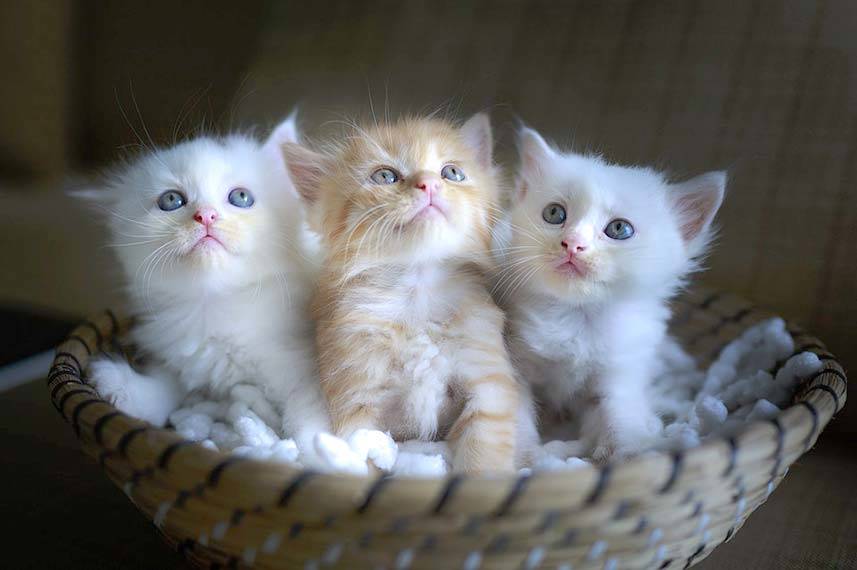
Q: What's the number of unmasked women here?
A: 0